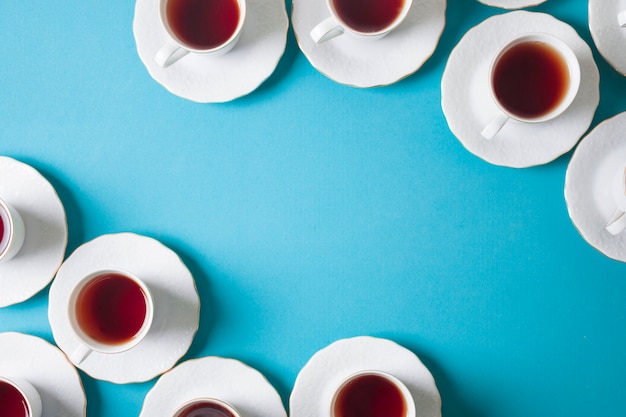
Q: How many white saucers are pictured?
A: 11